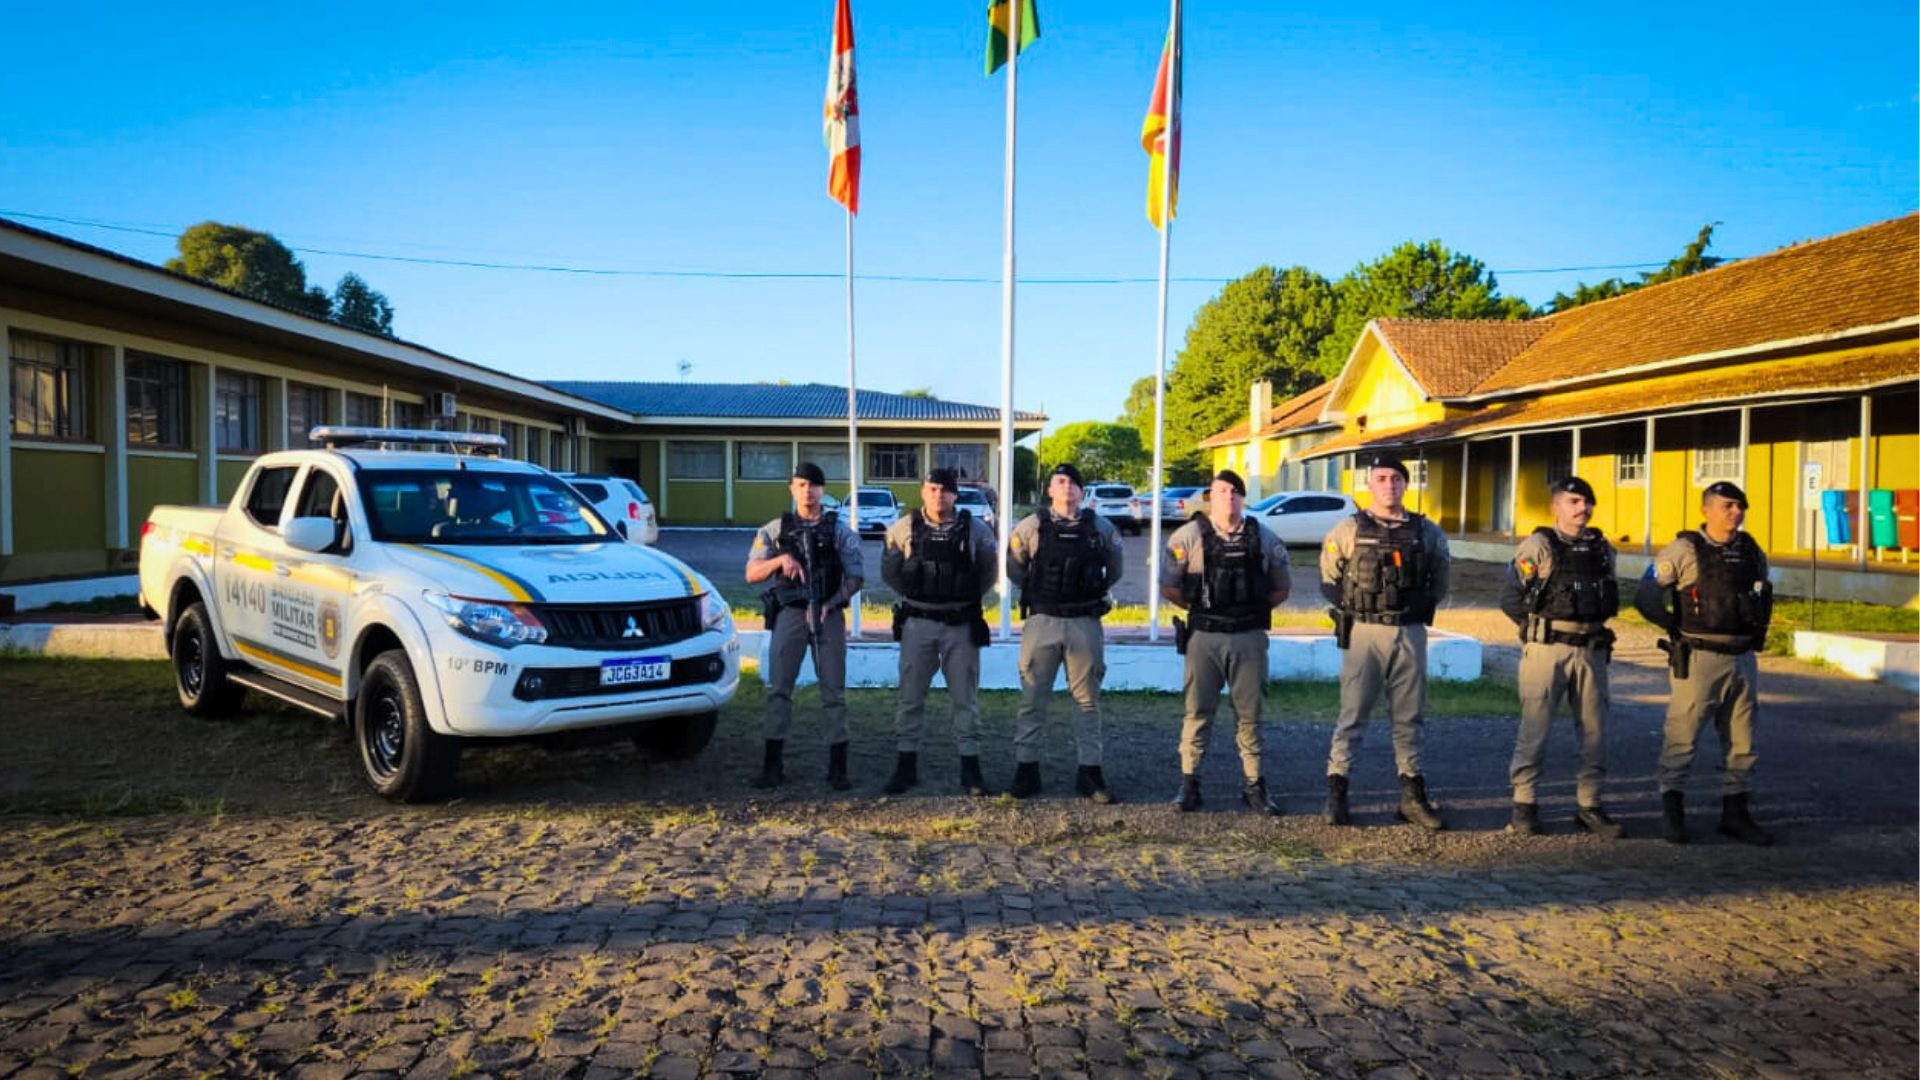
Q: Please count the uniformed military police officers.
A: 7